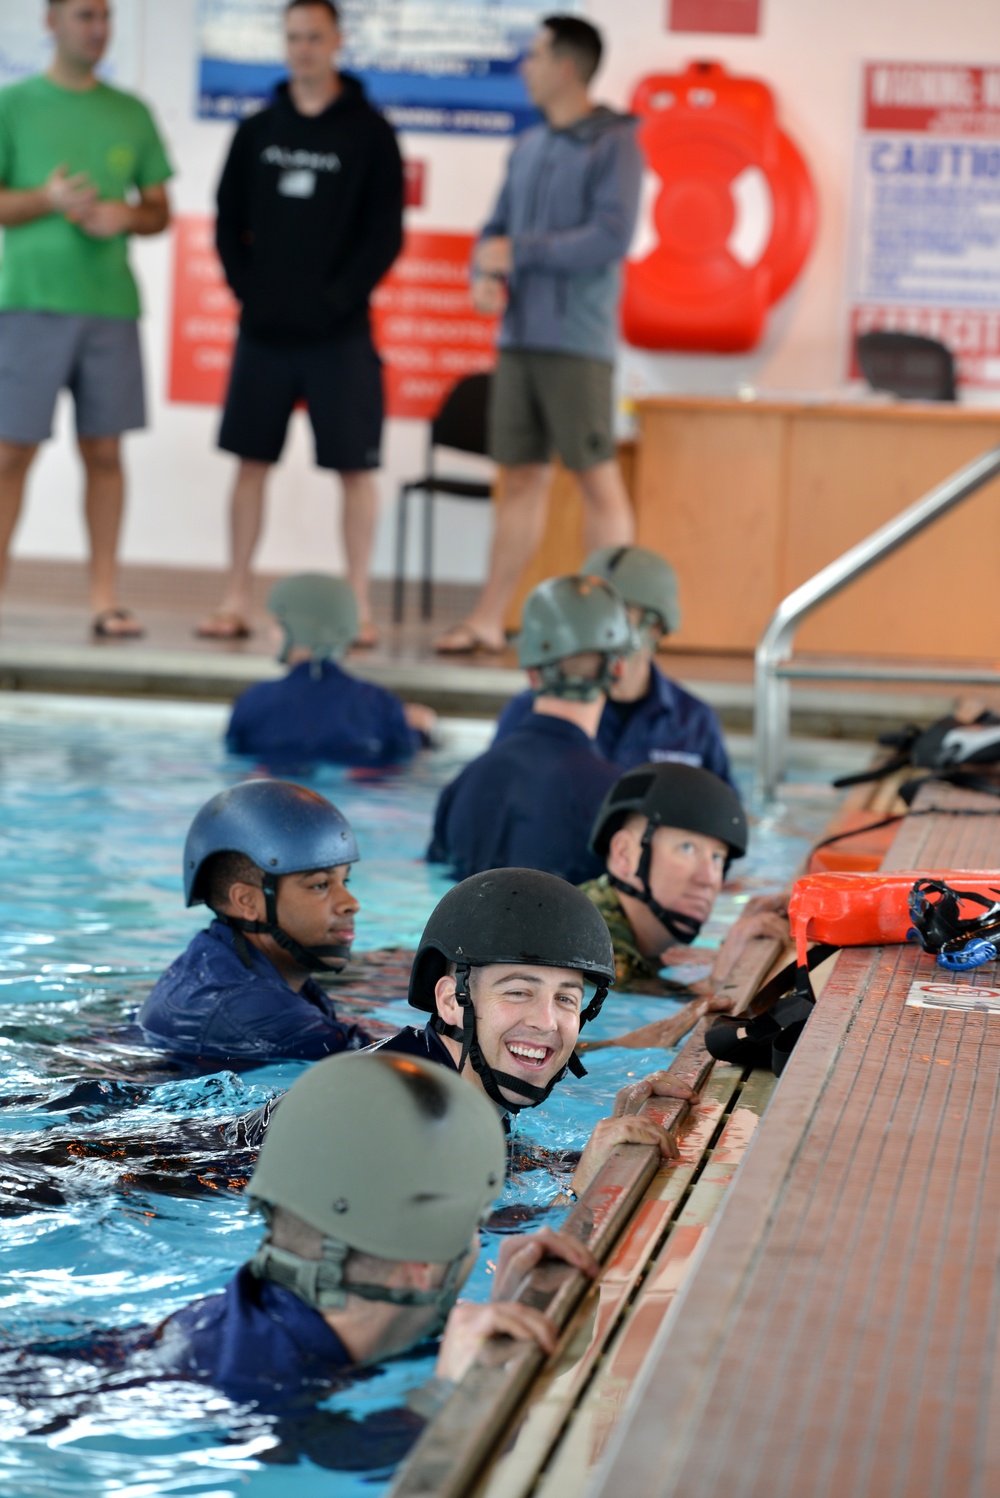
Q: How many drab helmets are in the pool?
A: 4